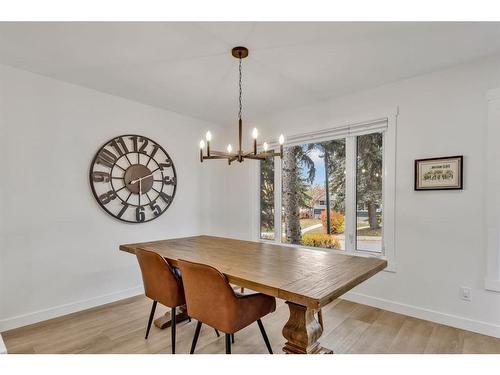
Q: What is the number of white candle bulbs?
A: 6